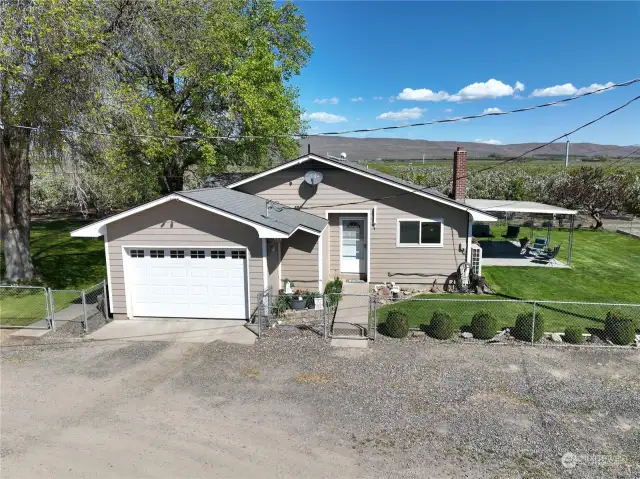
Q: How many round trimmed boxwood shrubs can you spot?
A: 6